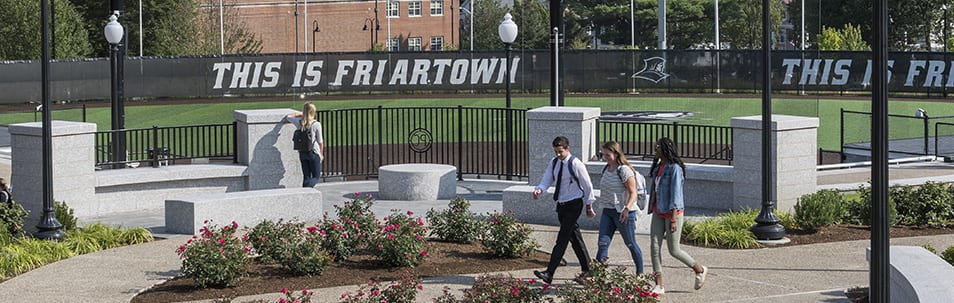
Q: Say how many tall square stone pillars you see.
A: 4